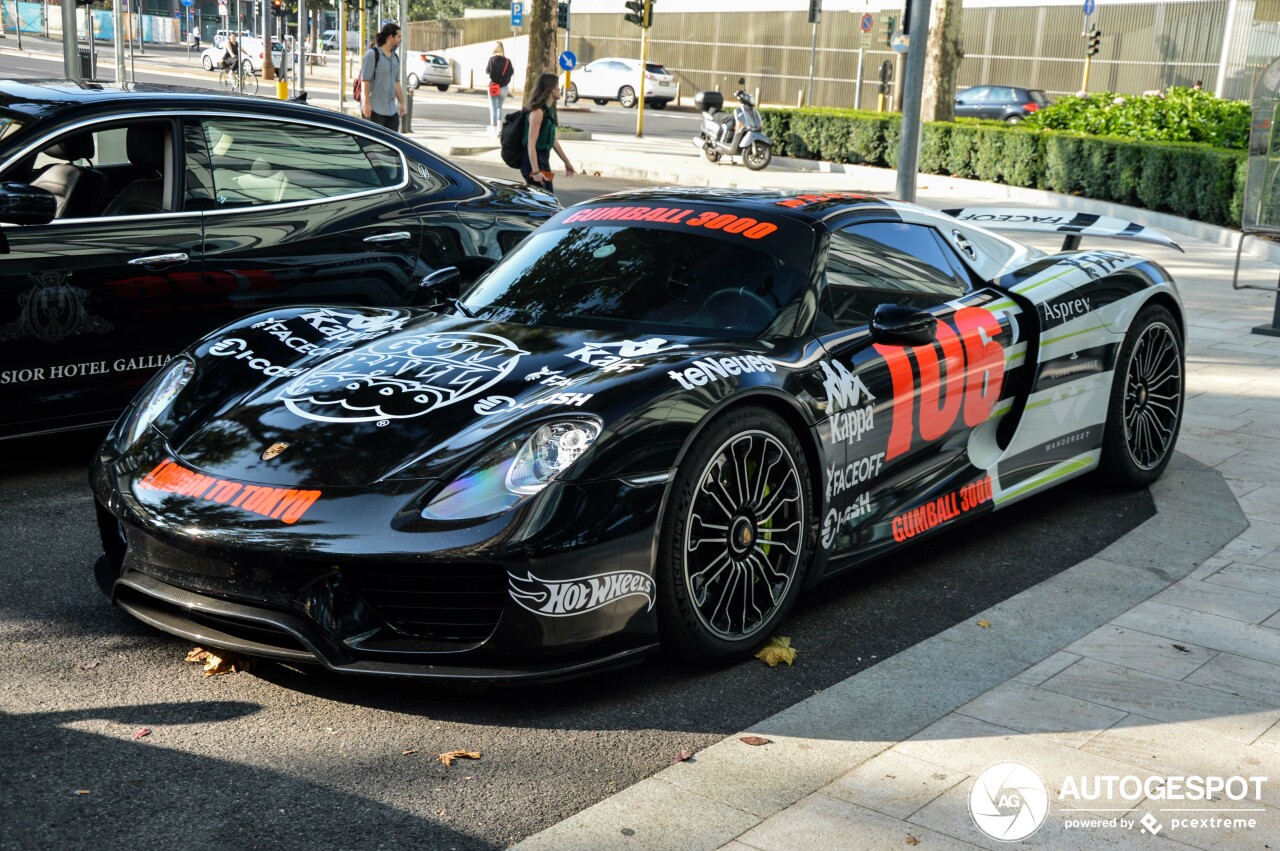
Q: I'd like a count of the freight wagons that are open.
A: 0